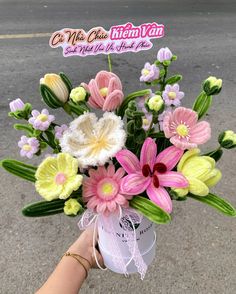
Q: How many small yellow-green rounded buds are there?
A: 5